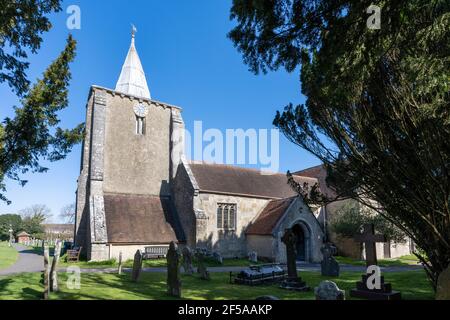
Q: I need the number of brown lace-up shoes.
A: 0